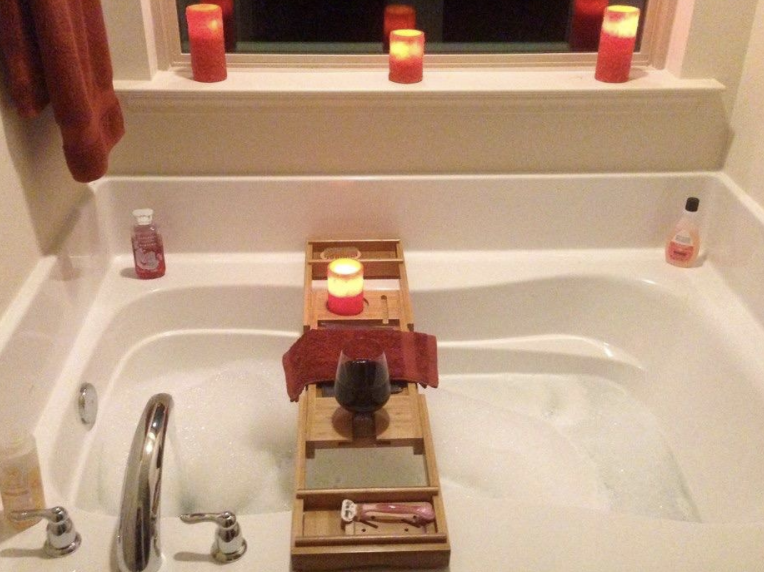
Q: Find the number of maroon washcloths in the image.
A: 1